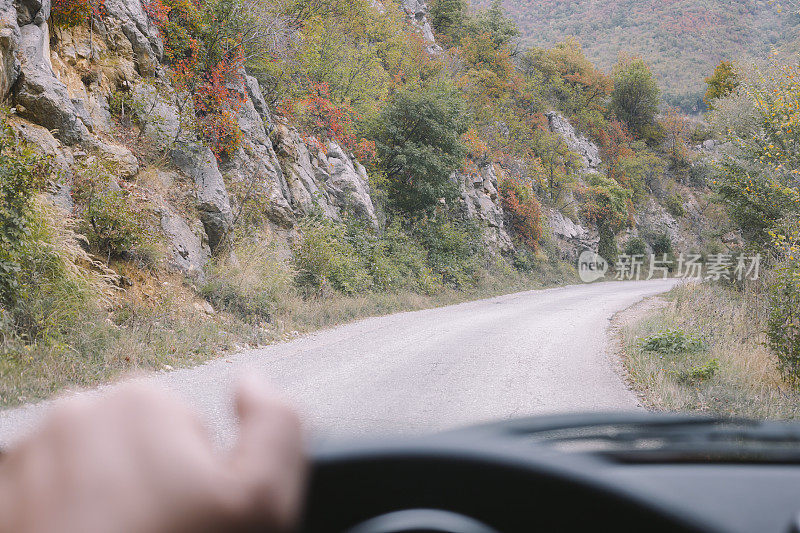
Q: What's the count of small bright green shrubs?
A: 2